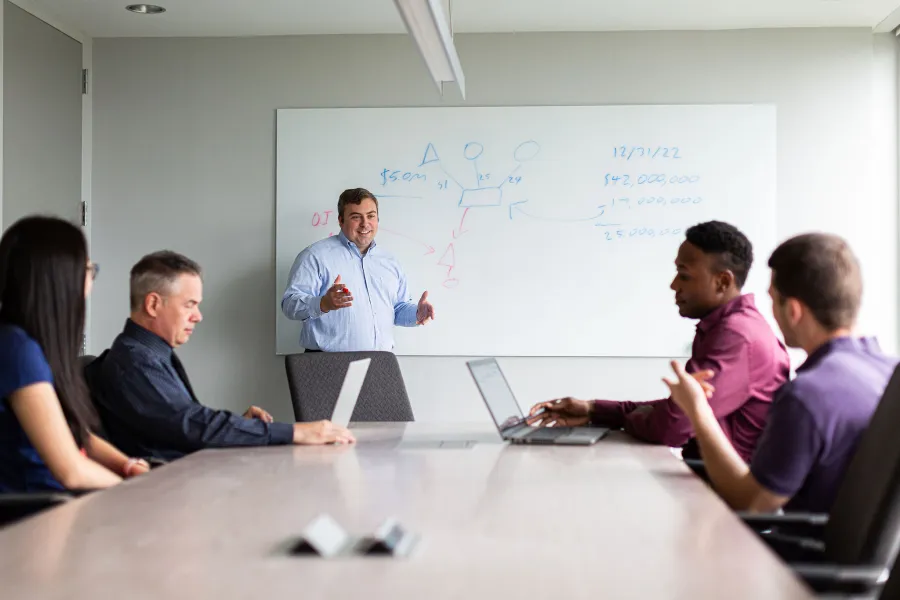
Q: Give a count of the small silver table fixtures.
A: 2